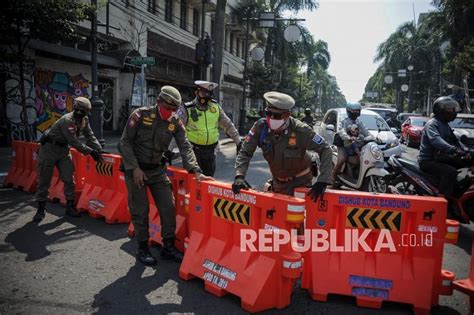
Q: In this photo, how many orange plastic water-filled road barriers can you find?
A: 7